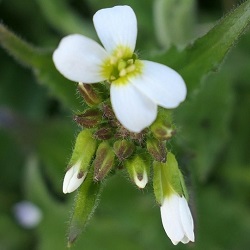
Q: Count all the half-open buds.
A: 3